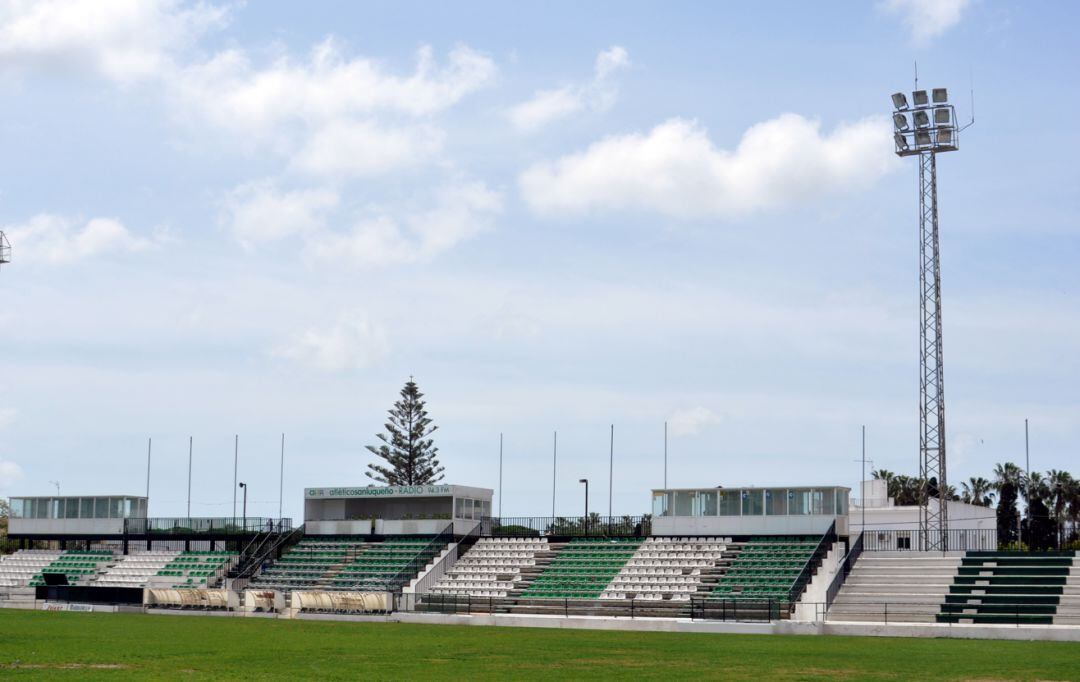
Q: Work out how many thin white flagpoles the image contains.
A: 10